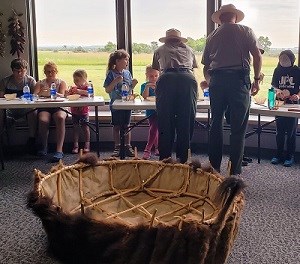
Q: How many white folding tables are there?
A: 3